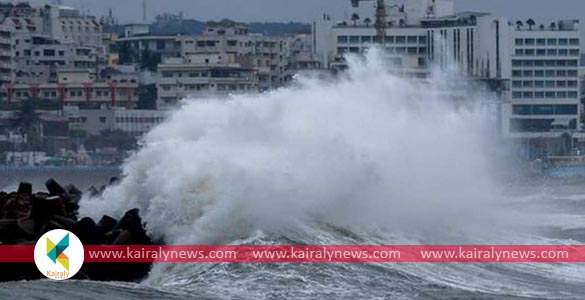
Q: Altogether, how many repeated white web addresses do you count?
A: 3